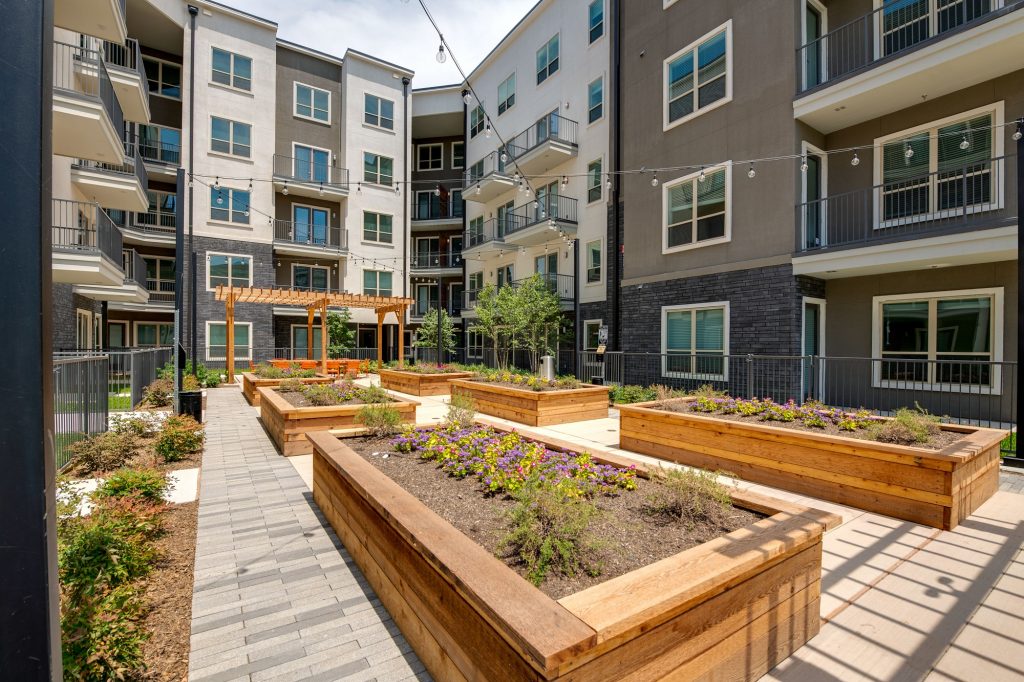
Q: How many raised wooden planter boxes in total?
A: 6